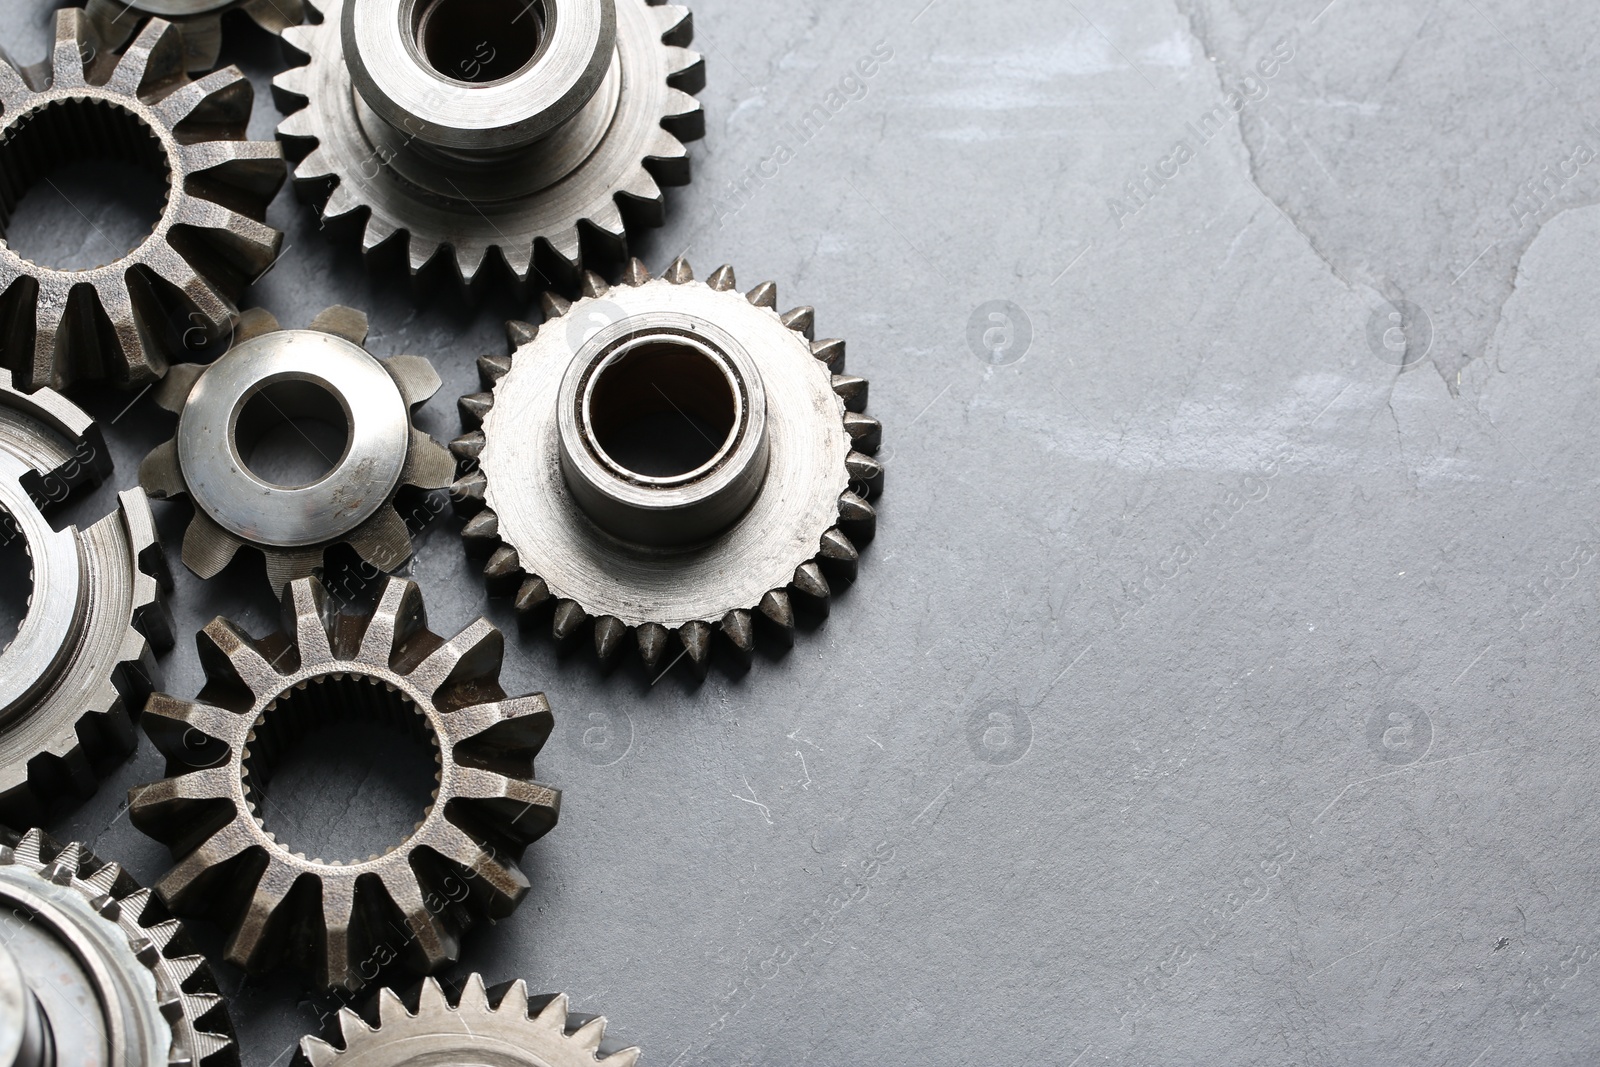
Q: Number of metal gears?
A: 9